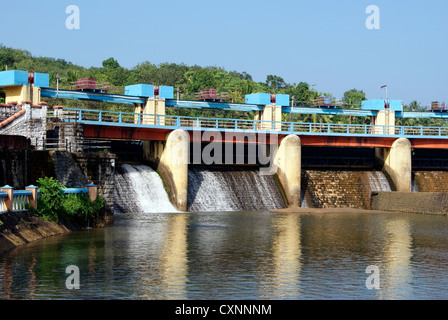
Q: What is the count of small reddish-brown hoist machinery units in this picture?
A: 4